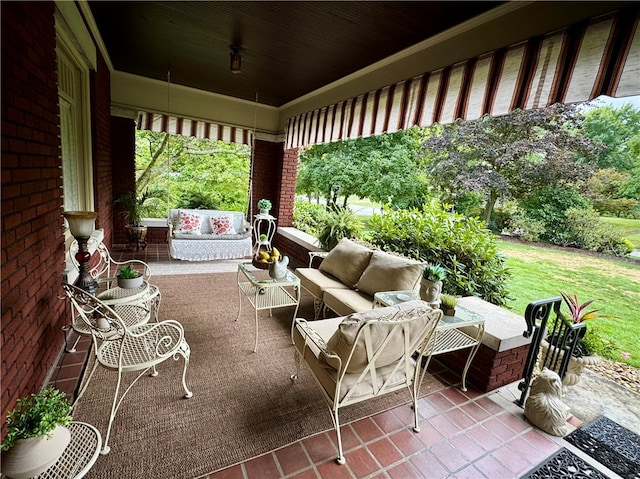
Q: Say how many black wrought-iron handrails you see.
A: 1